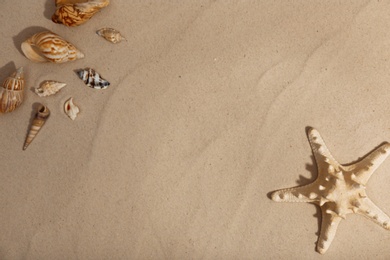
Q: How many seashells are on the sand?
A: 8